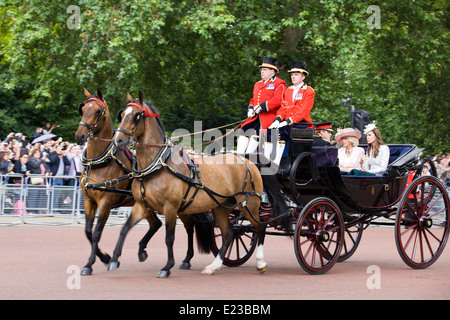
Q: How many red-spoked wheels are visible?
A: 4